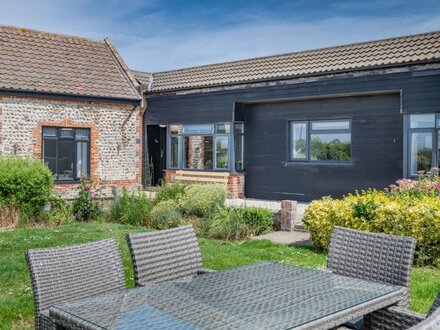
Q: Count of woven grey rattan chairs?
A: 4